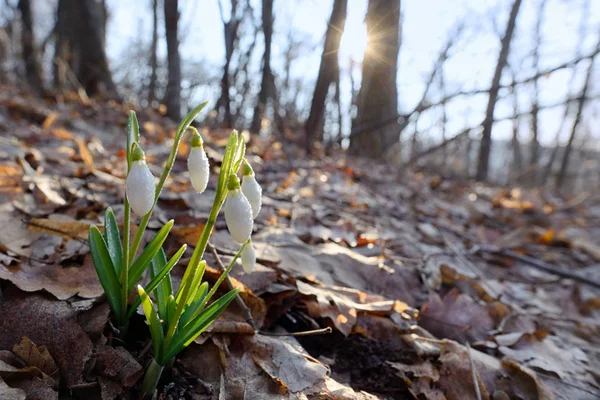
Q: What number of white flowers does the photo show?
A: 5